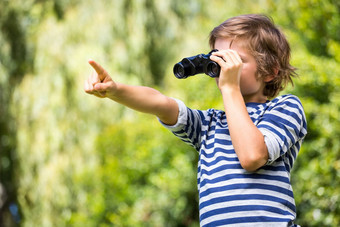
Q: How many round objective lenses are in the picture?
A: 2